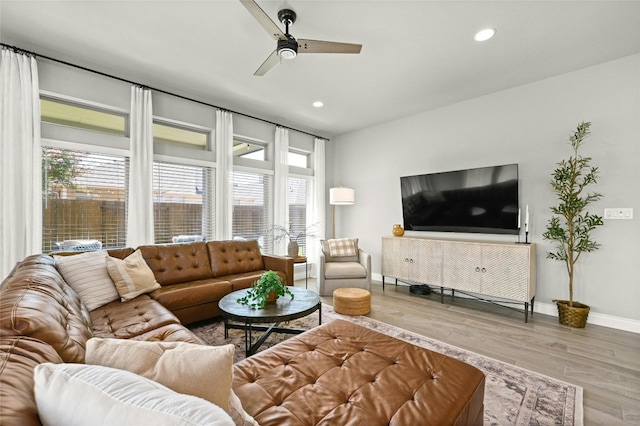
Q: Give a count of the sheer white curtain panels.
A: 5